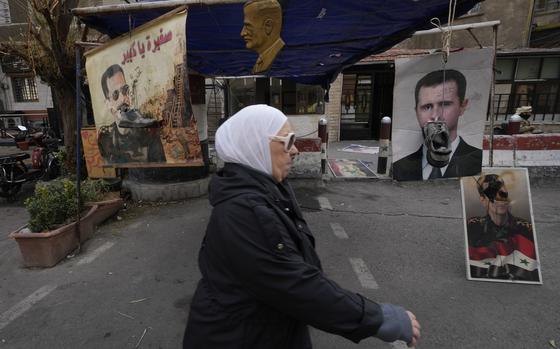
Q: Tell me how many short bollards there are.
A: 3